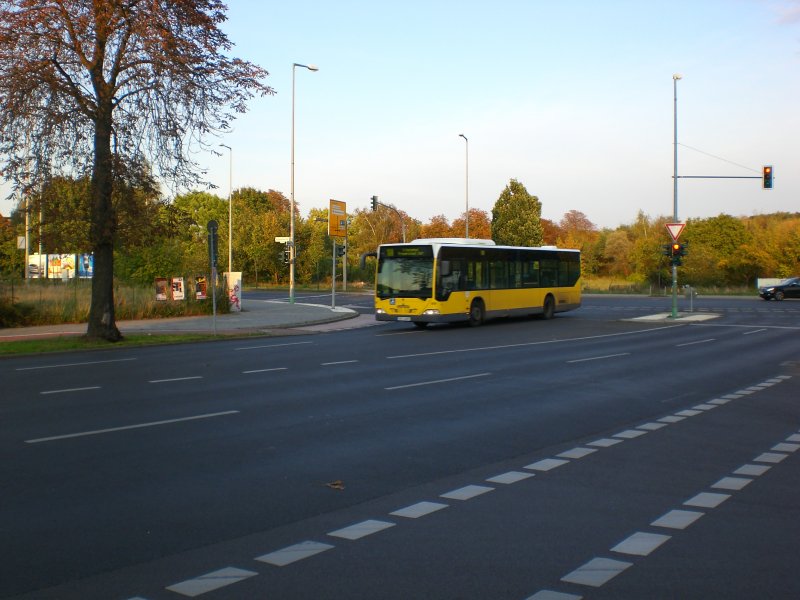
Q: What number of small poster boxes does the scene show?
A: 3